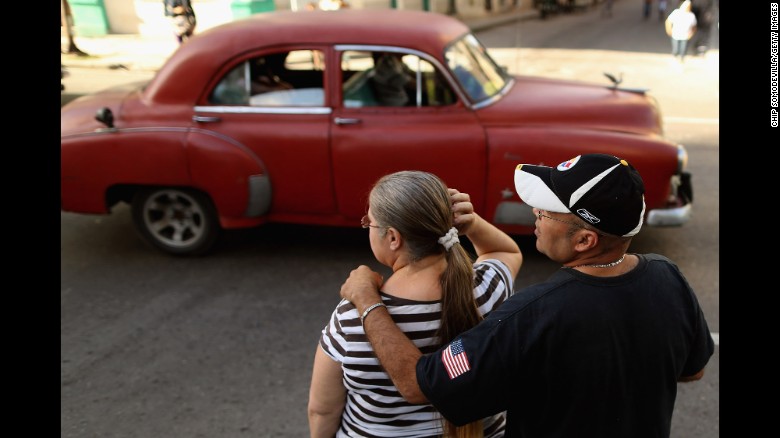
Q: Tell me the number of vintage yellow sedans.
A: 0